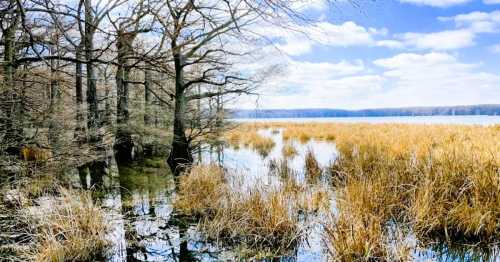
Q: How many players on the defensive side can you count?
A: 0